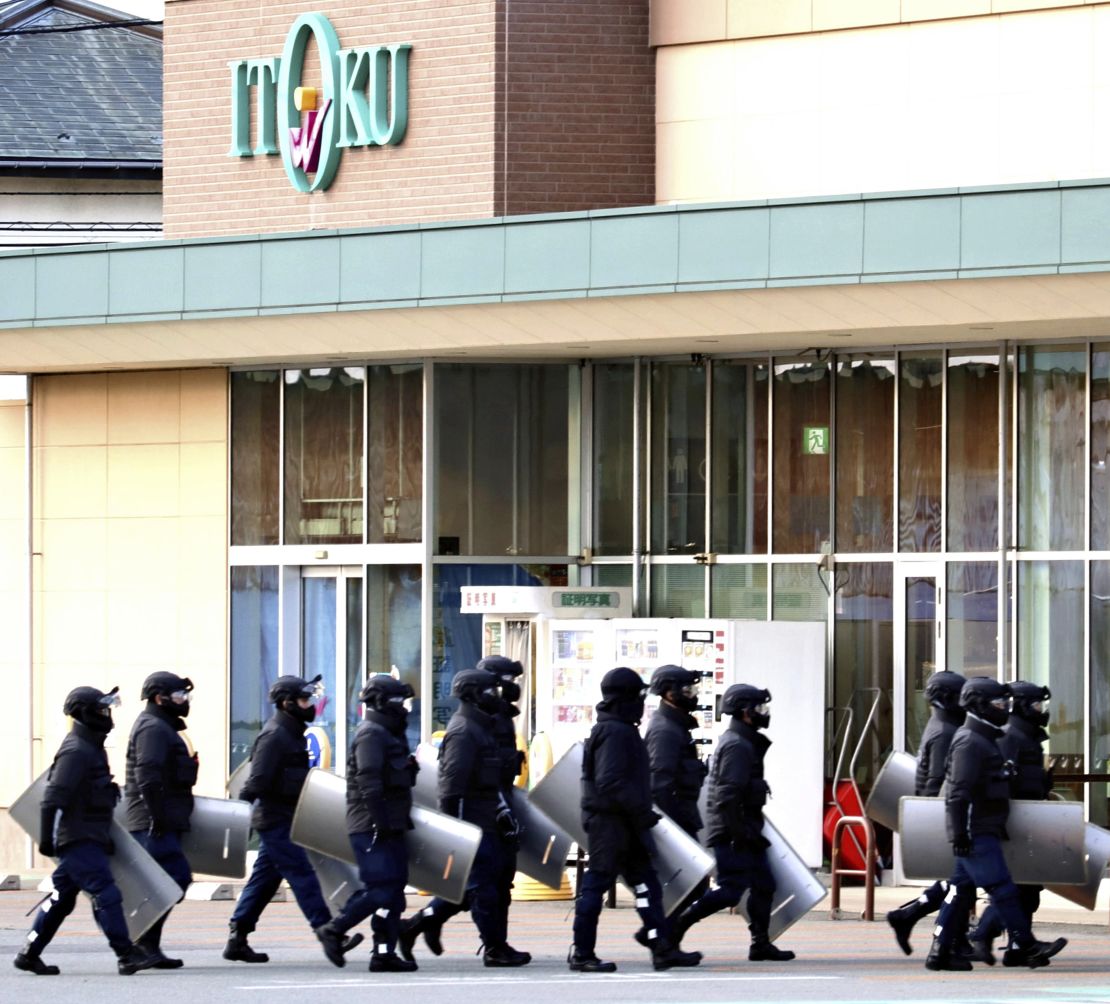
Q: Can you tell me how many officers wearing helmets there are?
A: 12